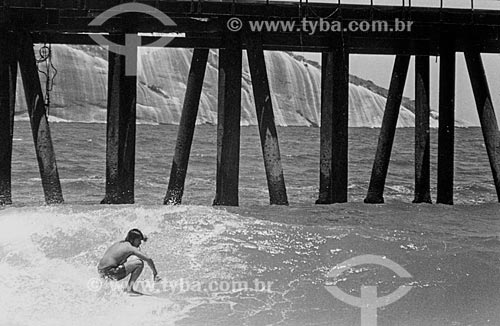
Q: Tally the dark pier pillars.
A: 11